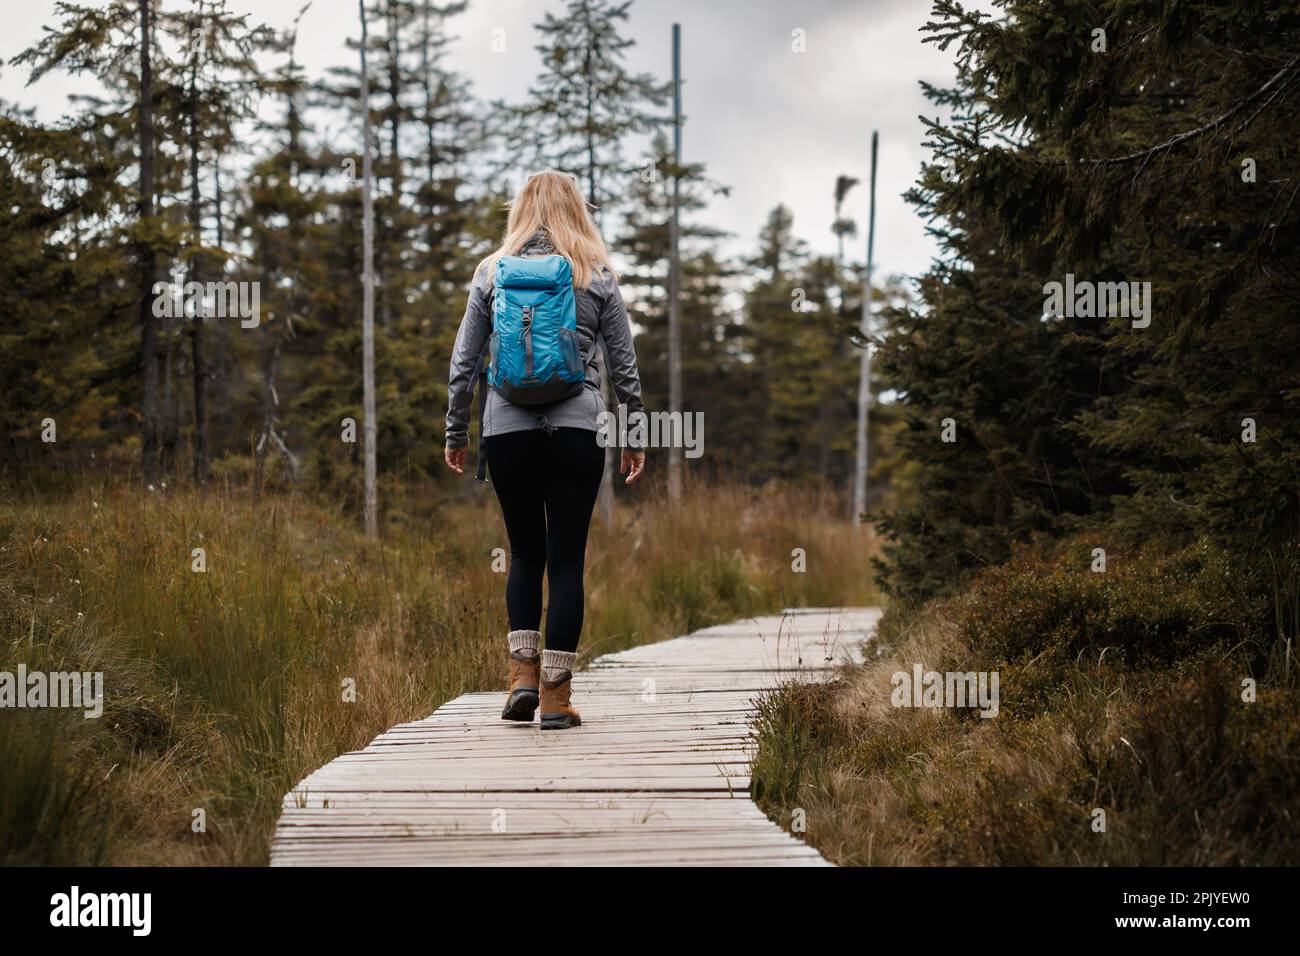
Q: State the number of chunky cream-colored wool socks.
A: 2